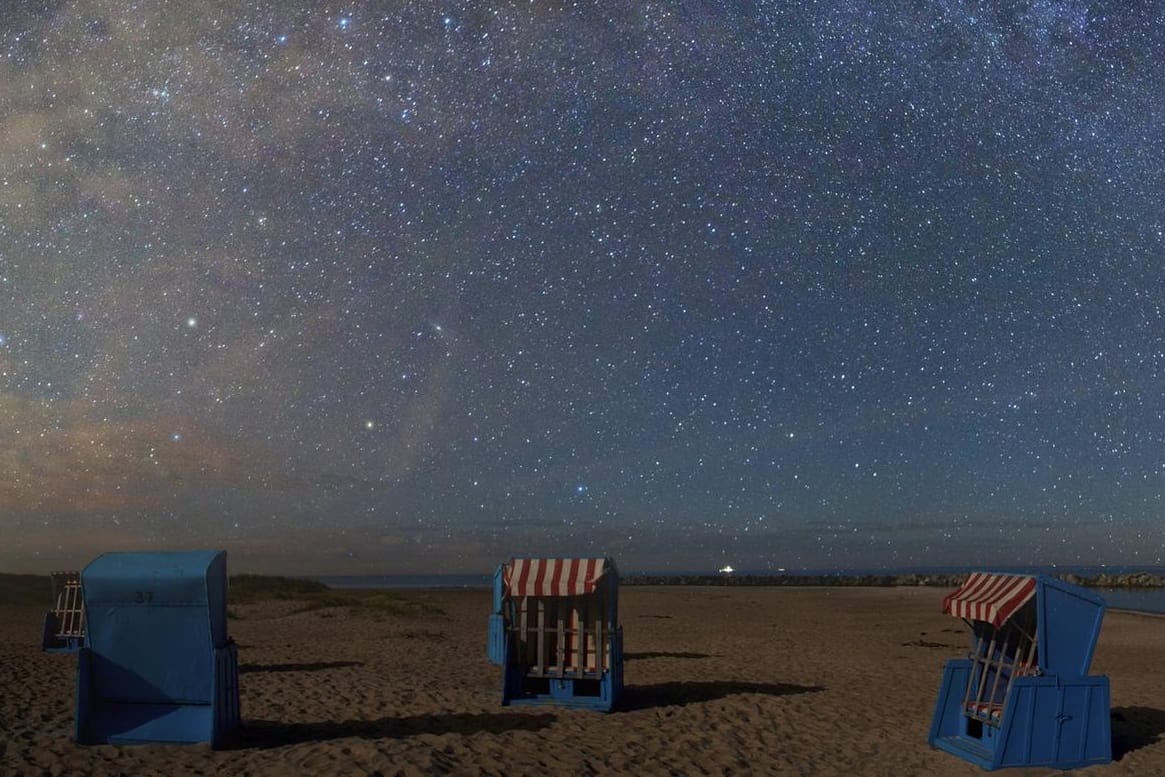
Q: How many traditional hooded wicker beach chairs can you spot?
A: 5